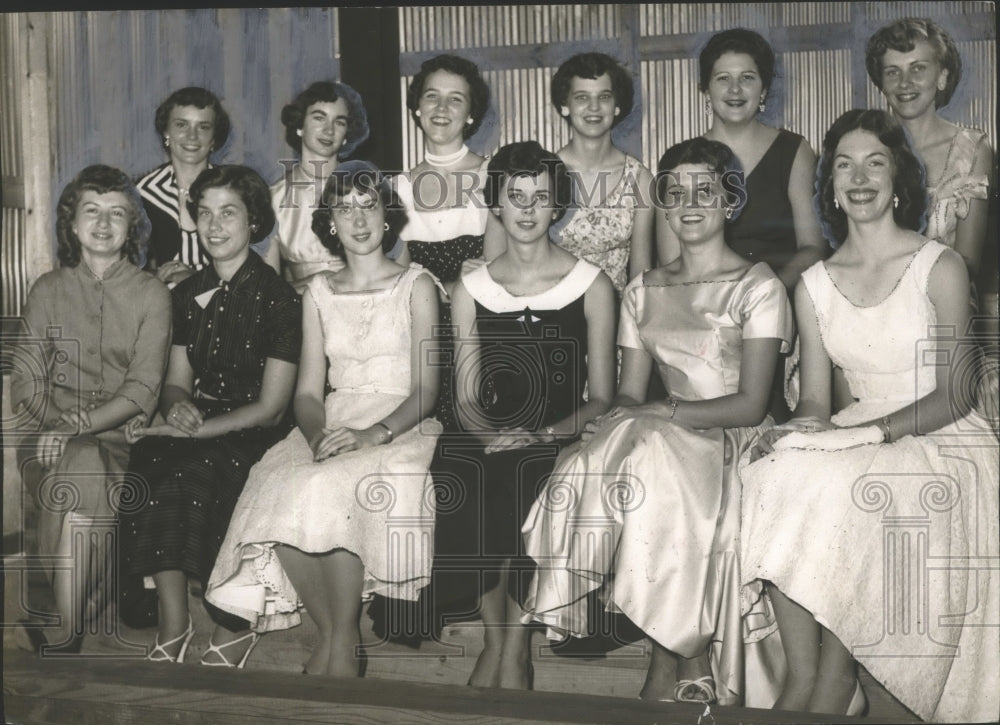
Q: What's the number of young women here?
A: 12